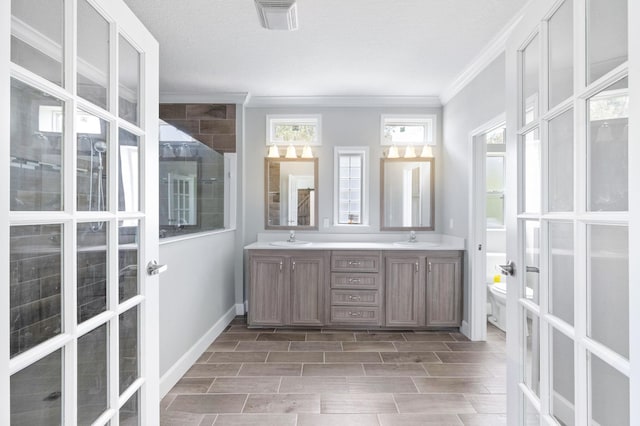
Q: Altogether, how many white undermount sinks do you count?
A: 2